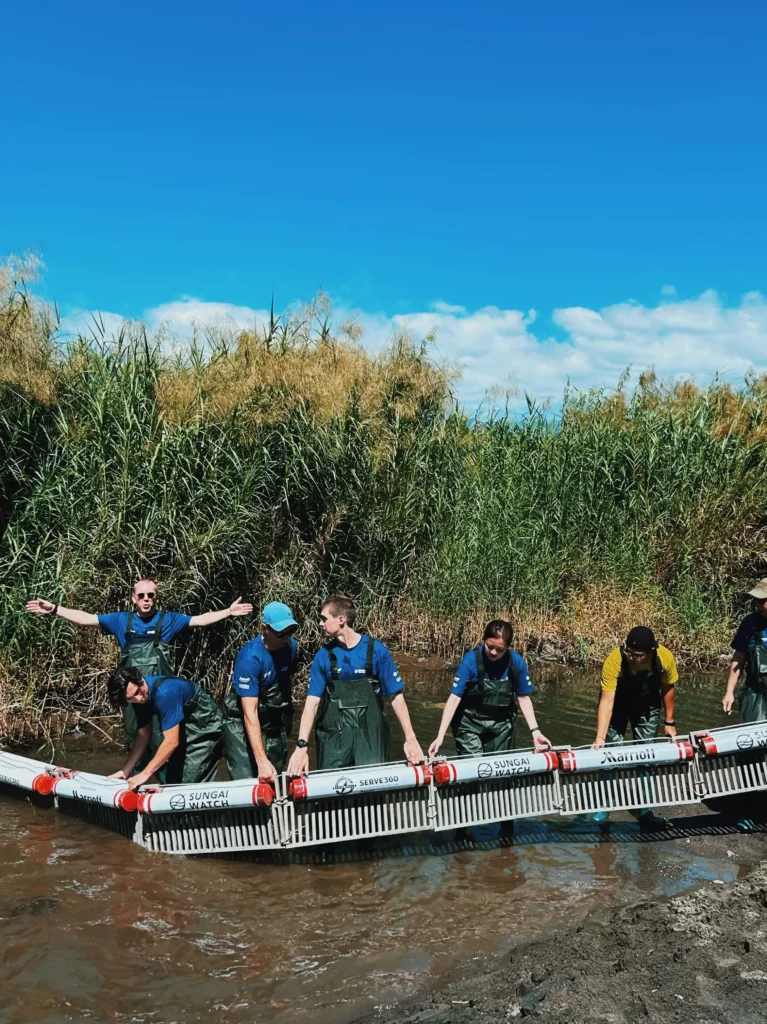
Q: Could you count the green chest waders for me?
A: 7